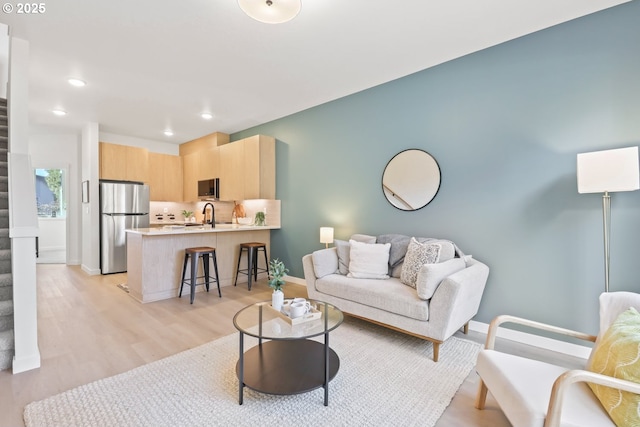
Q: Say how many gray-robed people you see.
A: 0